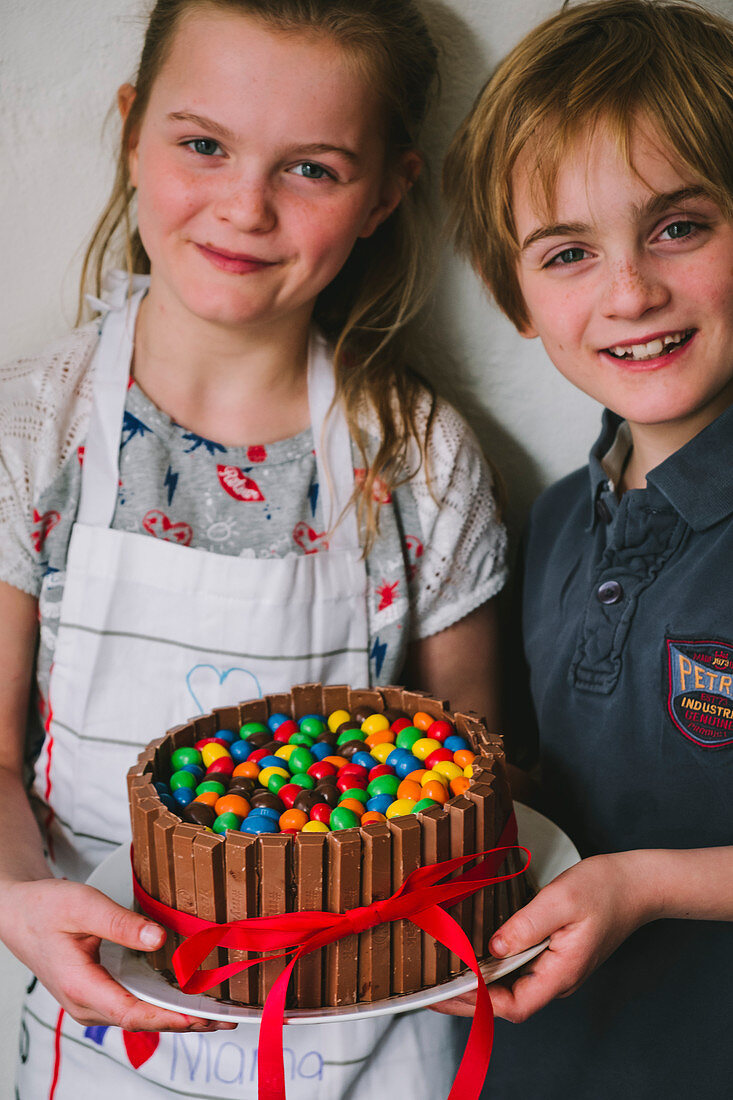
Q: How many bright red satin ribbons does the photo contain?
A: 1